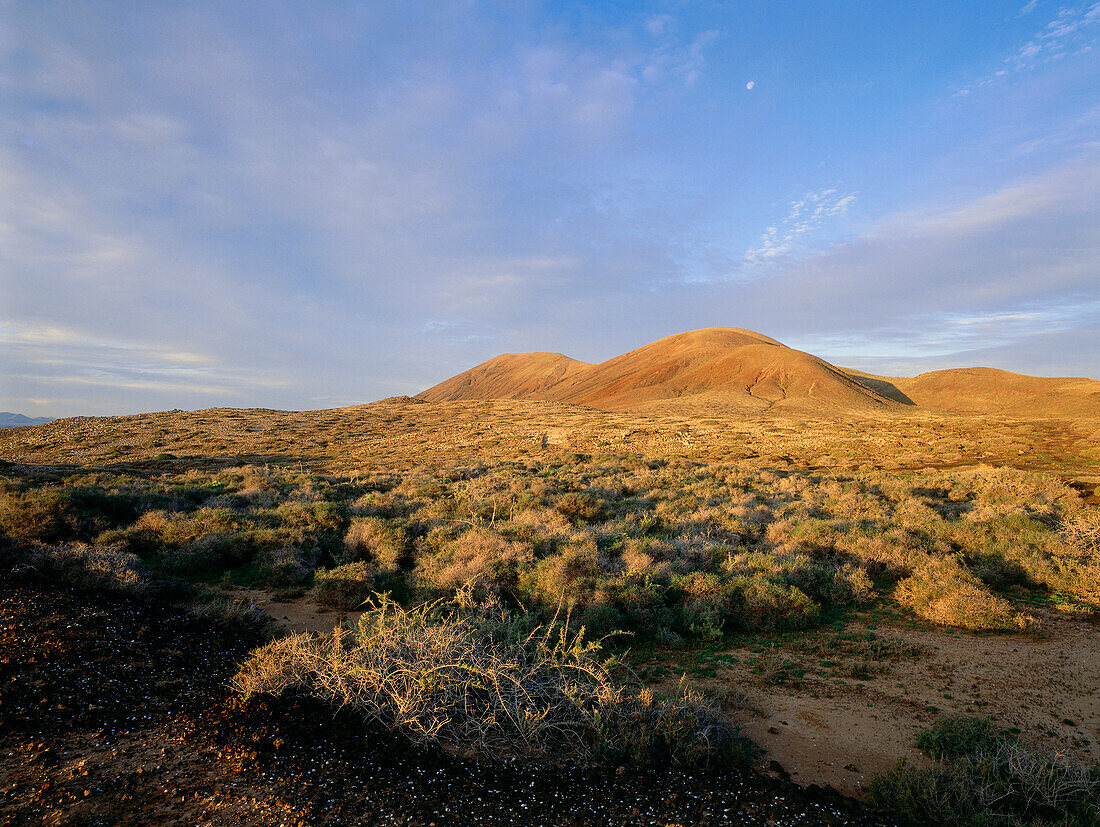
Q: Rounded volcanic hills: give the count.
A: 3